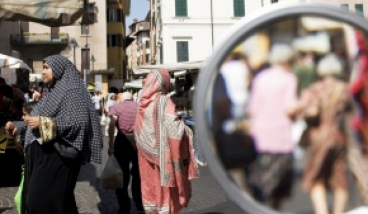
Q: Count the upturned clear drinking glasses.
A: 0